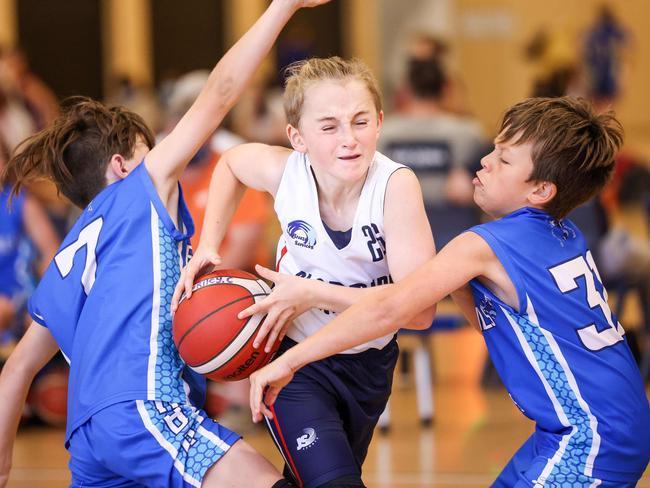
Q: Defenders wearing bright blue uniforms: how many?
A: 2